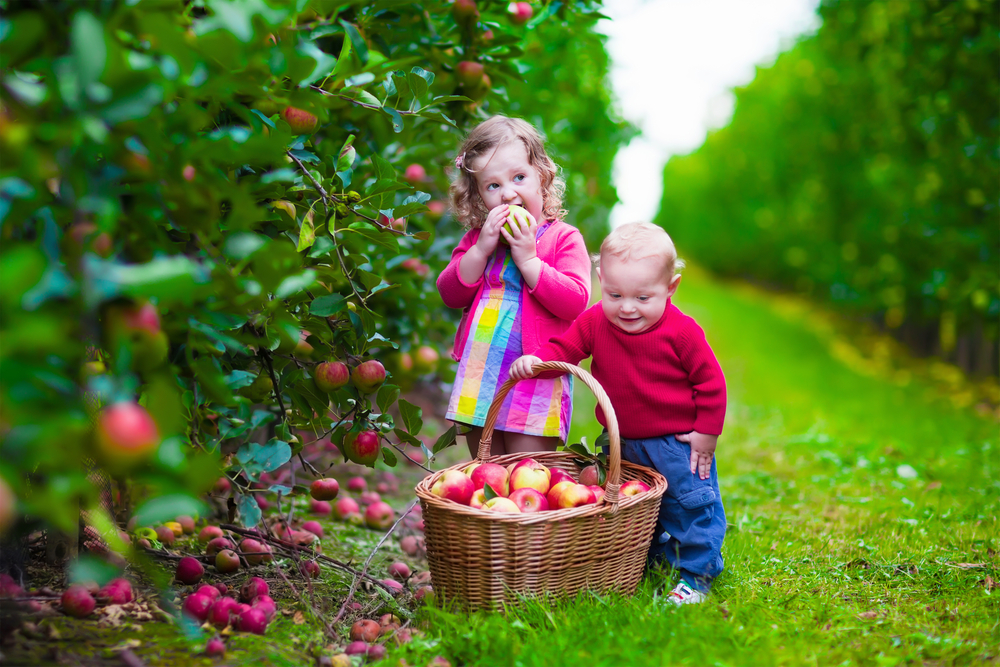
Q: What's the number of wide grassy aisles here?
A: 1